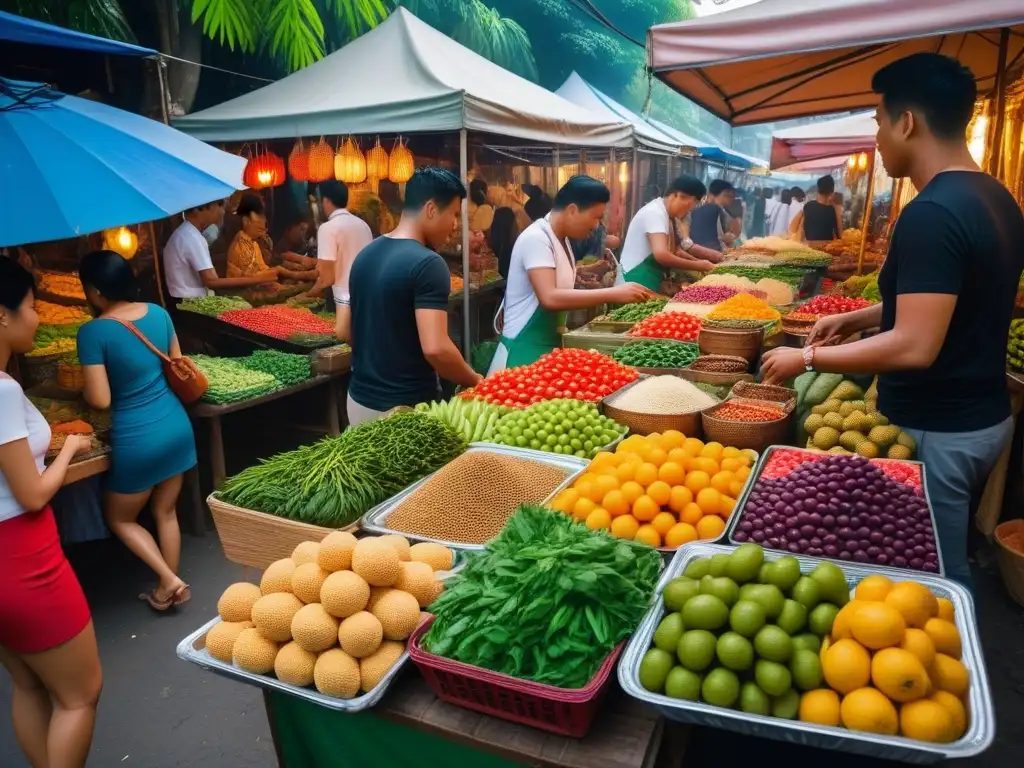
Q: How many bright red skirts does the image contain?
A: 1